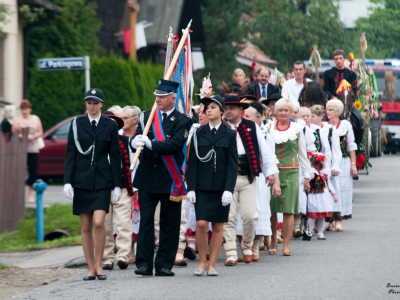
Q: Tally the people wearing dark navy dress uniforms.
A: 3